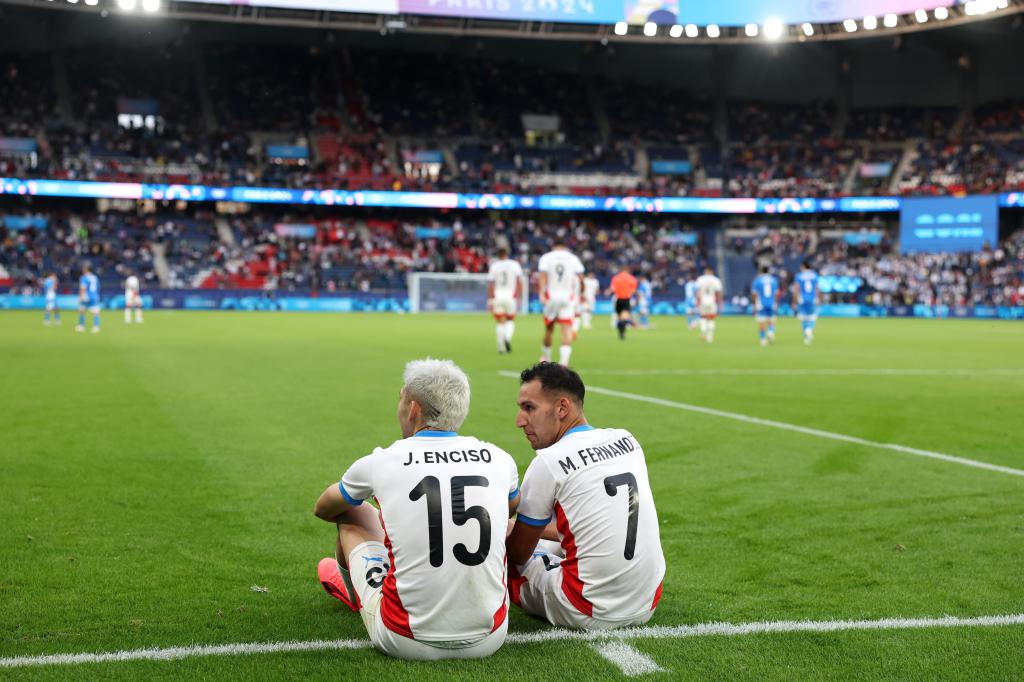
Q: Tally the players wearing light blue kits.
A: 6